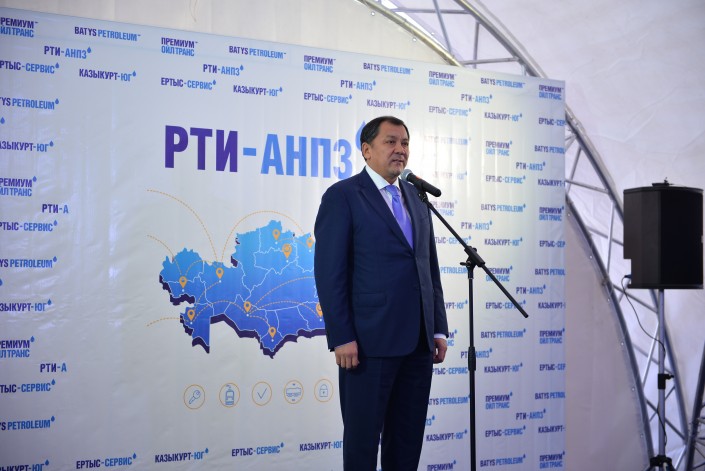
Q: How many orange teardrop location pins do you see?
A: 9